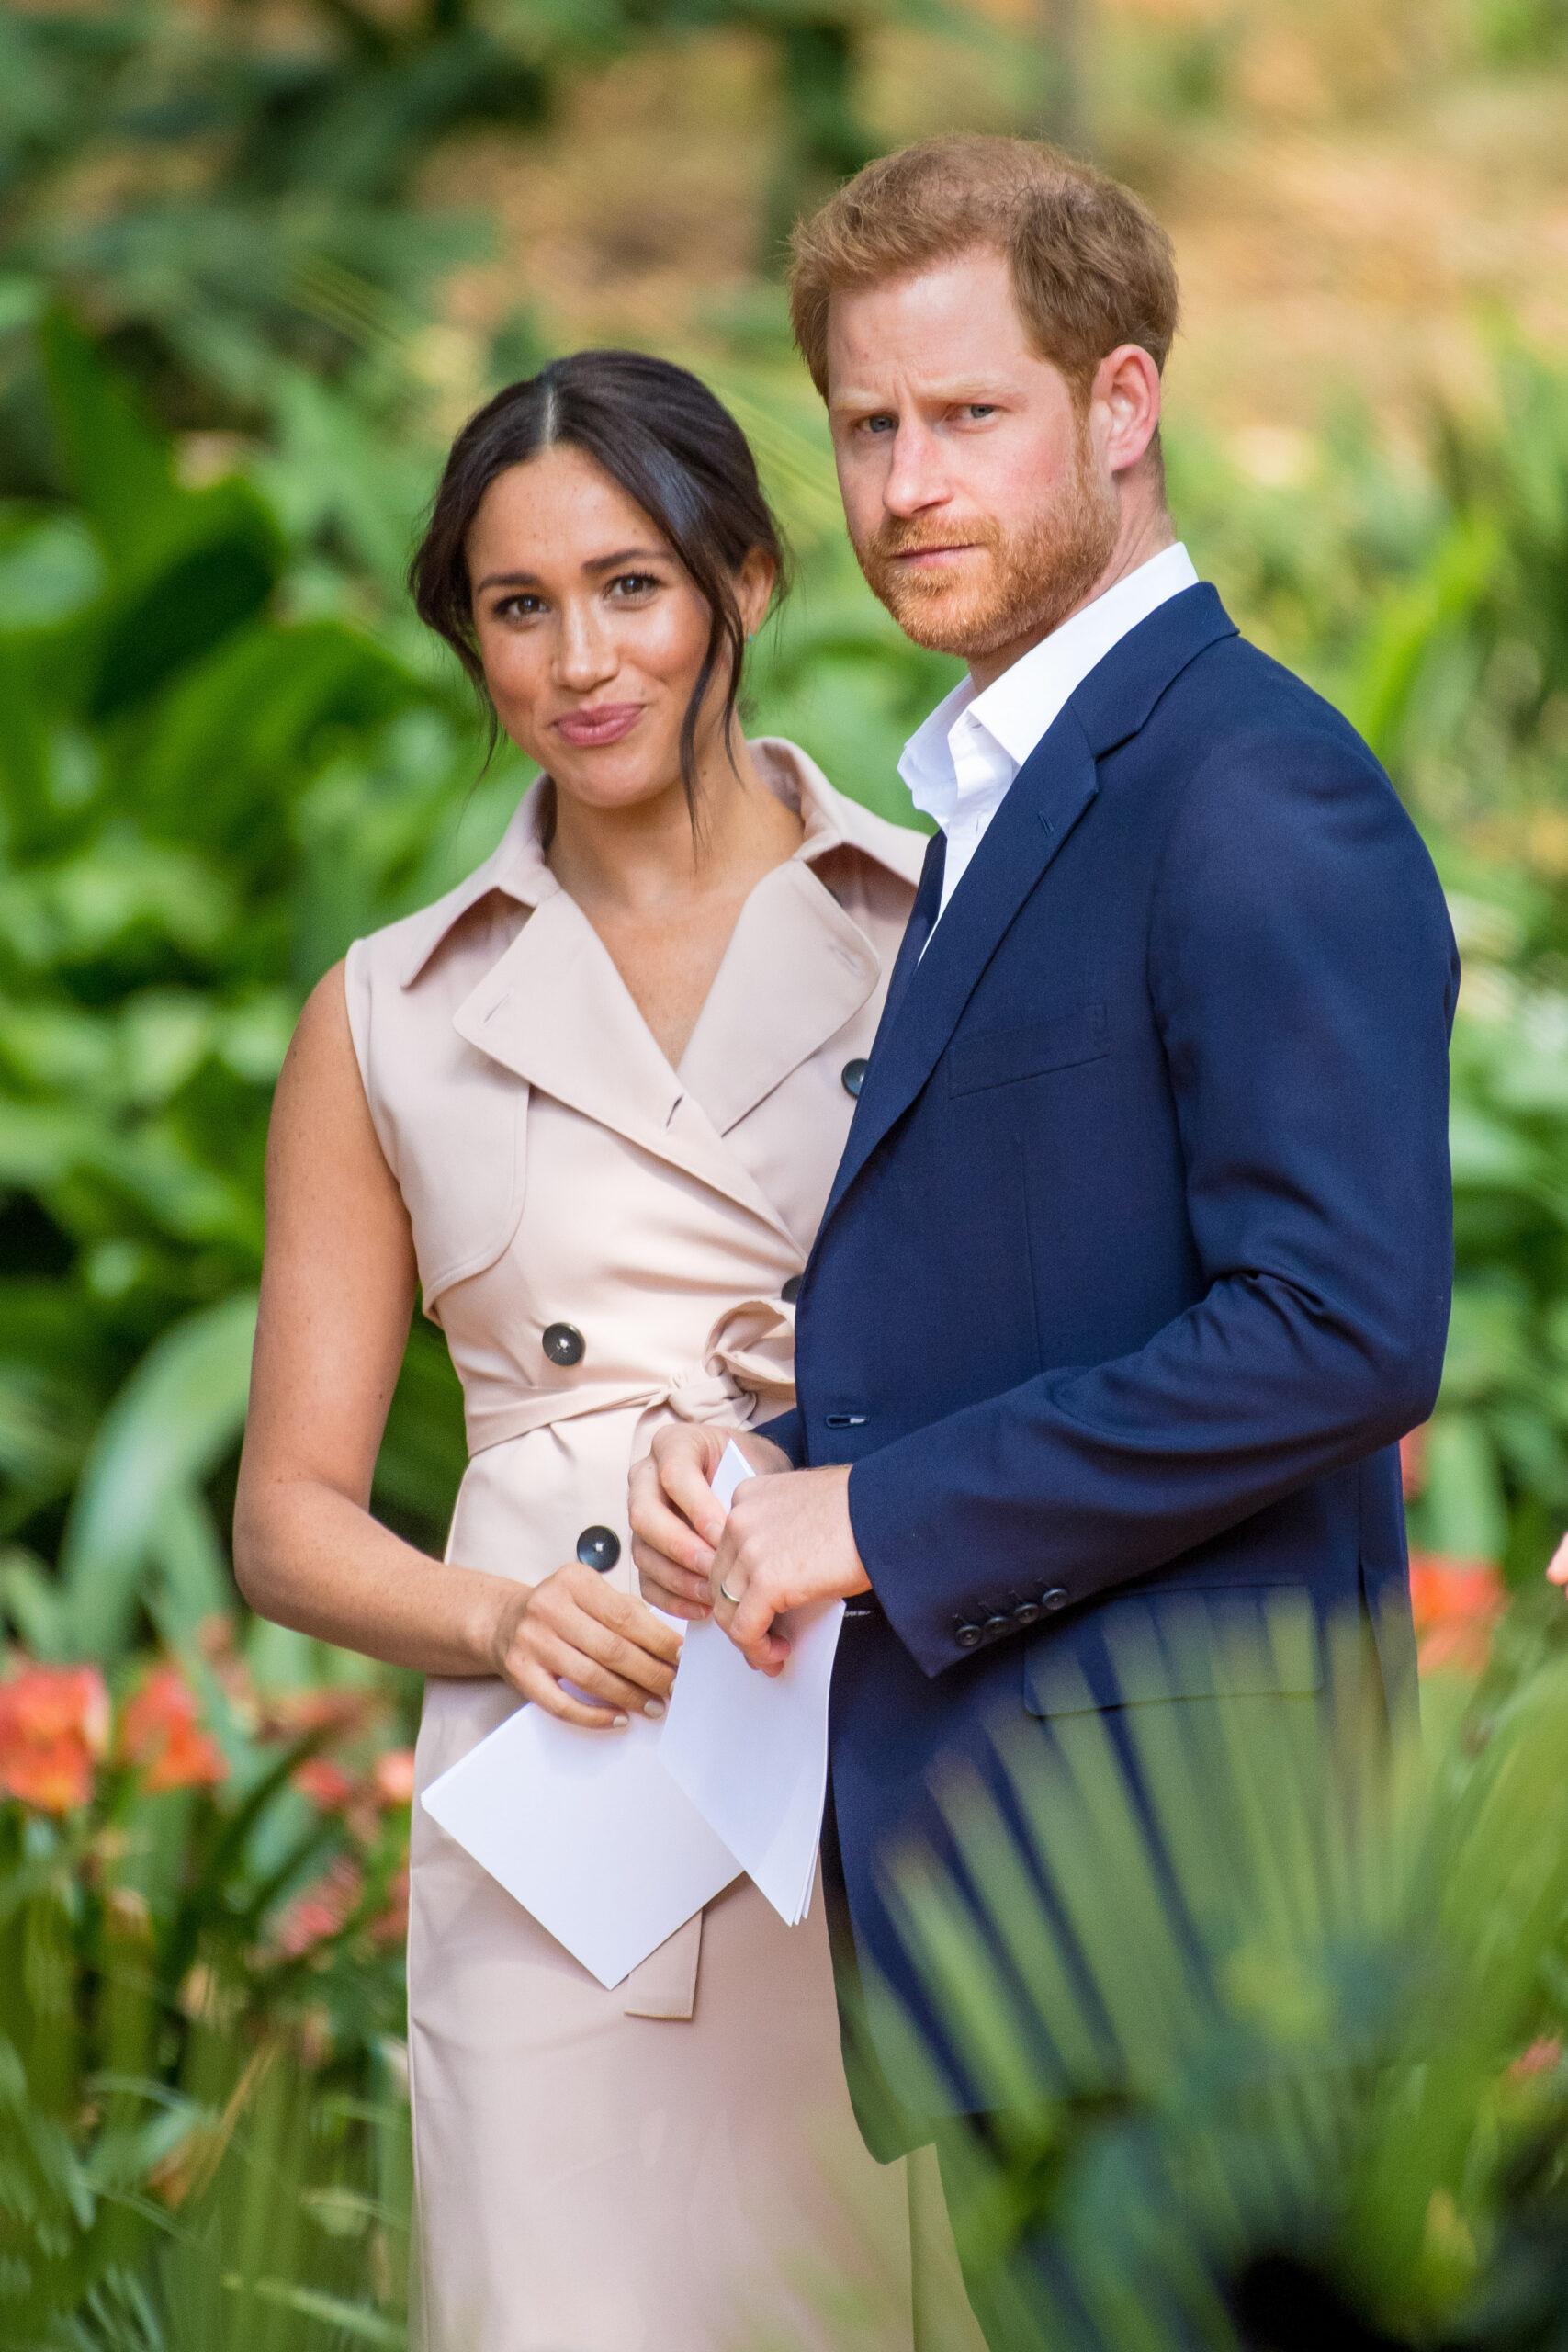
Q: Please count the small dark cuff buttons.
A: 4